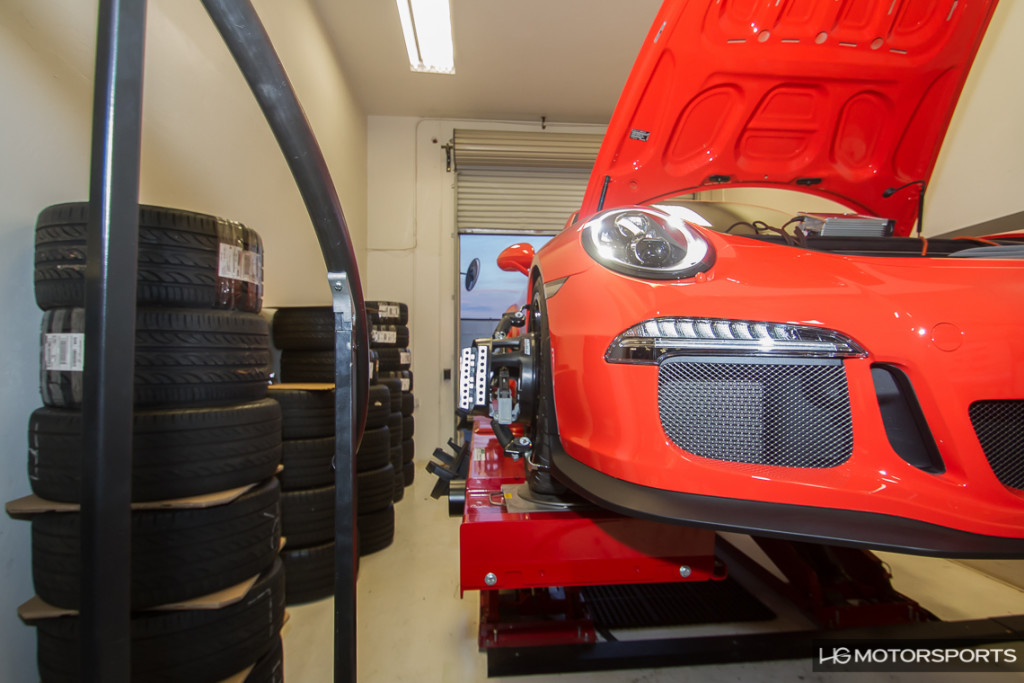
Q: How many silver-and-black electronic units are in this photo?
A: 1